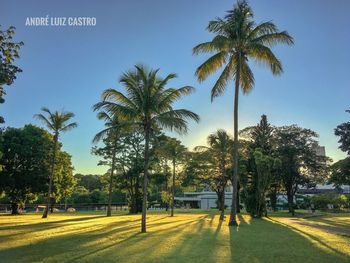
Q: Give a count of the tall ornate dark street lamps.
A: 0